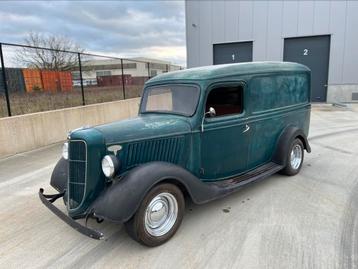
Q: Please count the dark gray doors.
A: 2